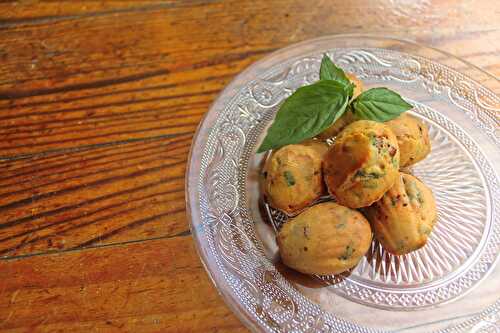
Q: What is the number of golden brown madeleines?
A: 6